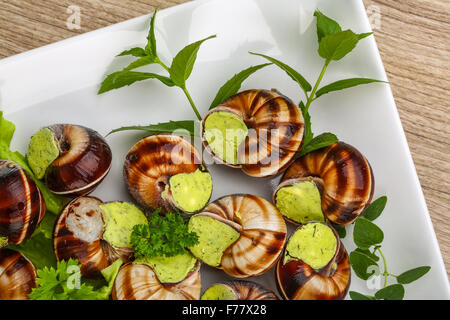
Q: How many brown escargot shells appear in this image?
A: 11